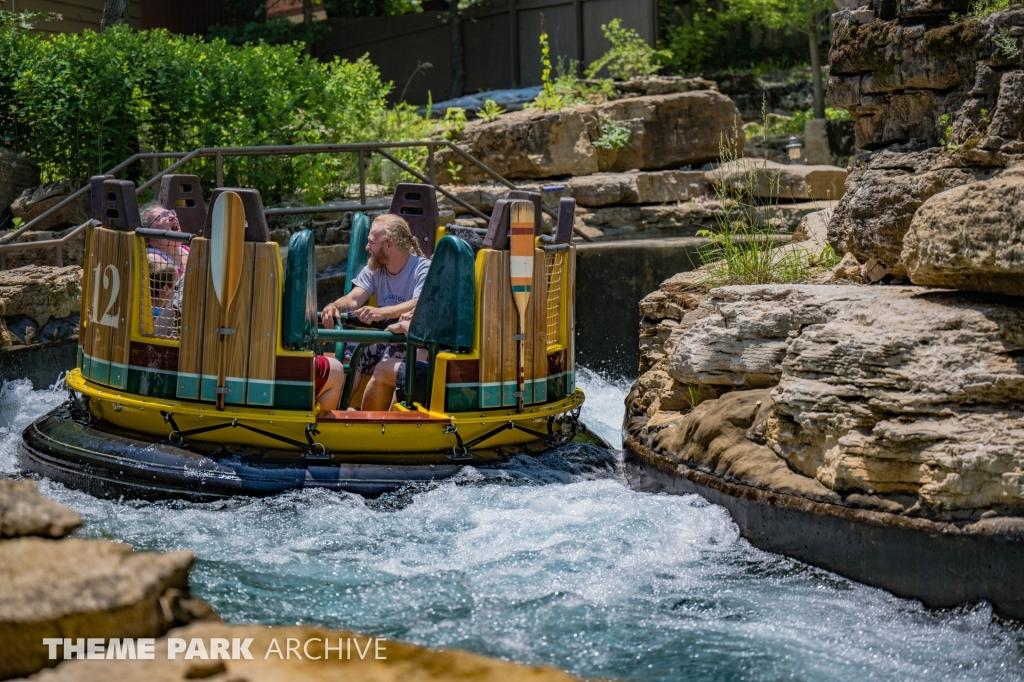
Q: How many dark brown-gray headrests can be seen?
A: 8